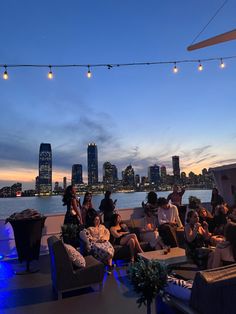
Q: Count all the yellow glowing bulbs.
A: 6